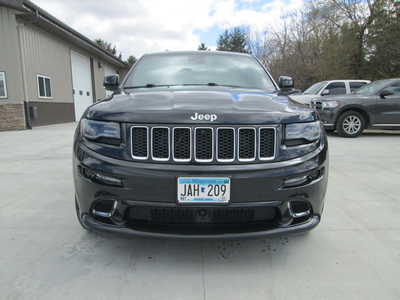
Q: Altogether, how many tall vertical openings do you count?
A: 7